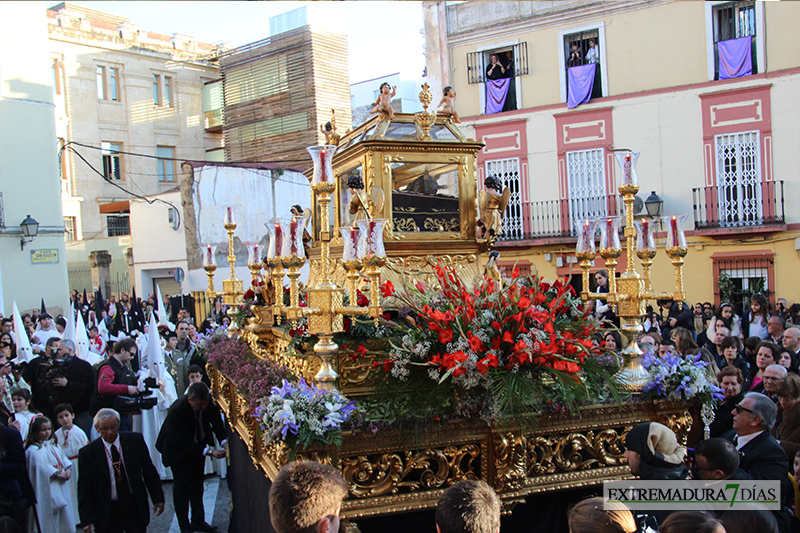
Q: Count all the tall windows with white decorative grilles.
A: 3